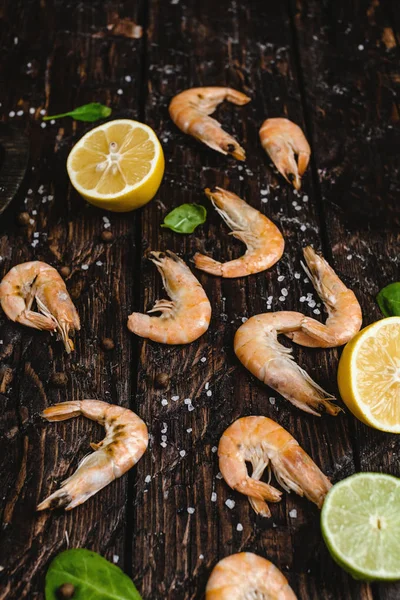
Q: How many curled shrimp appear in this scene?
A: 10